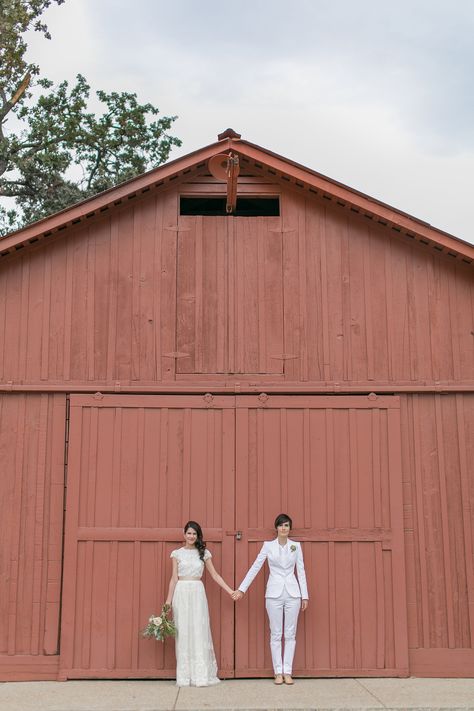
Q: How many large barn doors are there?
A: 2